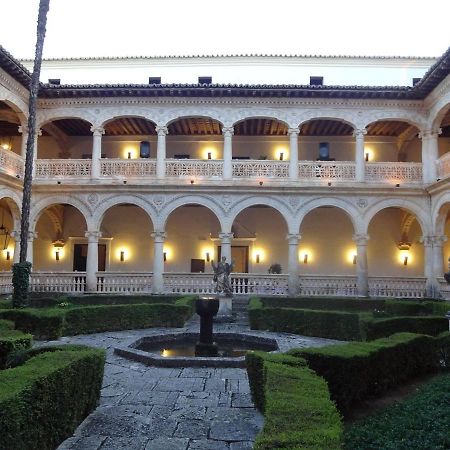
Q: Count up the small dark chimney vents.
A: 5